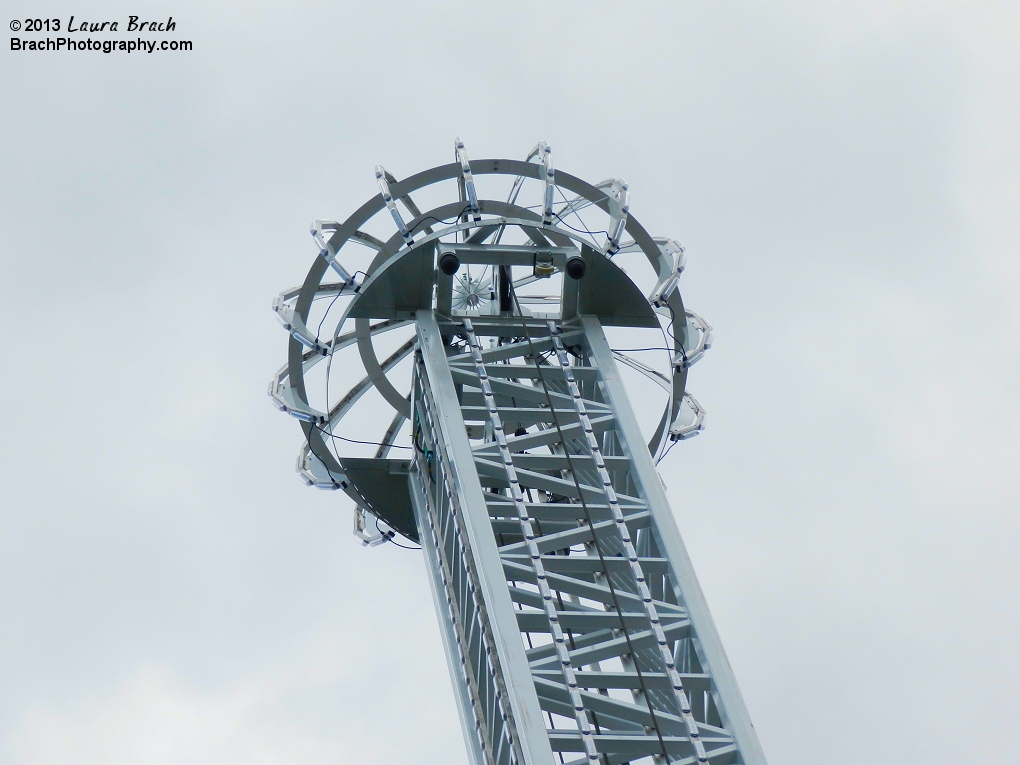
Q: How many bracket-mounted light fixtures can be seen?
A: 12